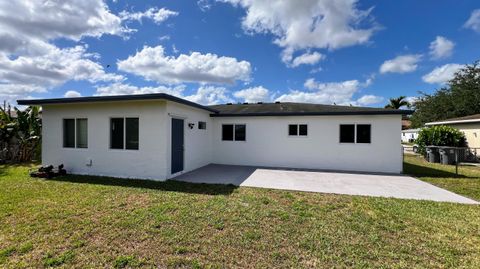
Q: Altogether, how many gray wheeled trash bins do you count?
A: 2